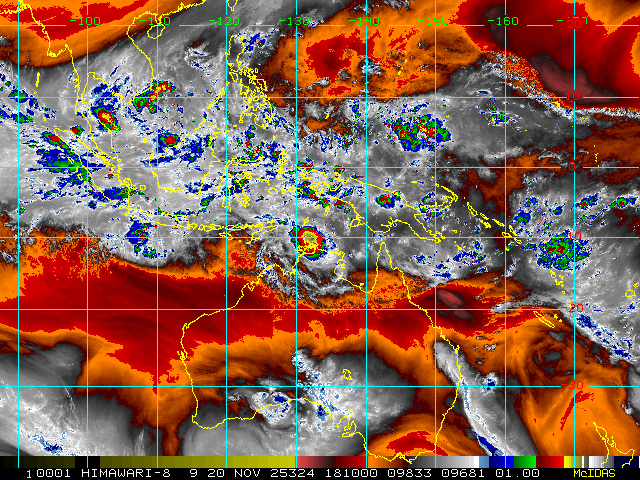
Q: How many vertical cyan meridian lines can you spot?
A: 9